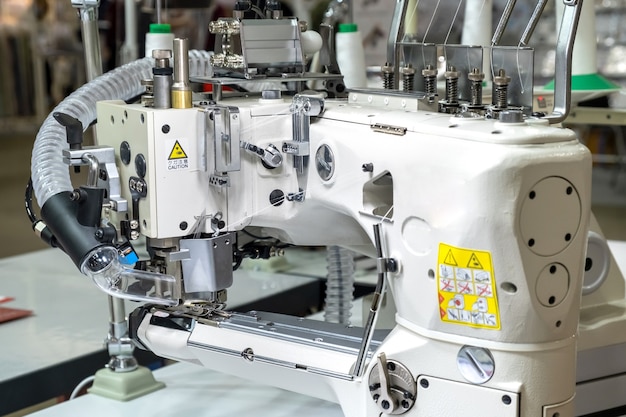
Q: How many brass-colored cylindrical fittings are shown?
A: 1